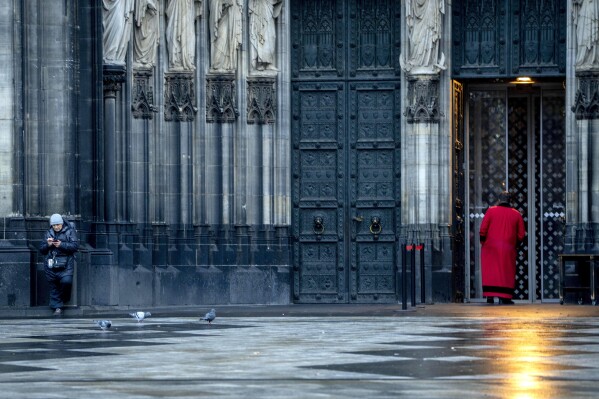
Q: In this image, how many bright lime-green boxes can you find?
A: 0